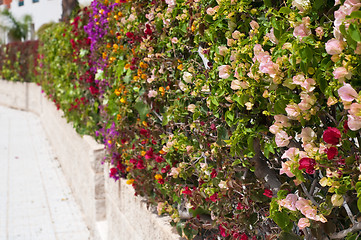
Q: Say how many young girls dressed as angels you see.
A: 0